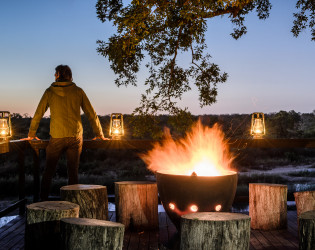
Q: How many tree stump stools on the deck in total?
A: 8